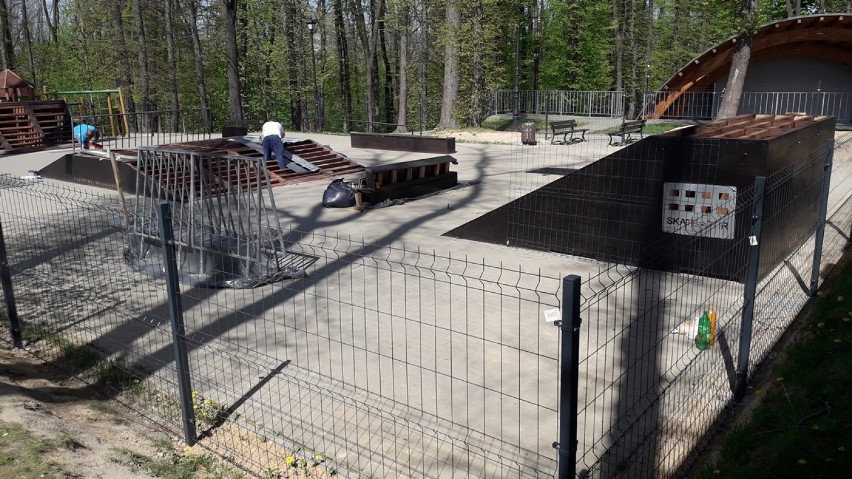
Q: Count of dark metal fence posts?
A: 5